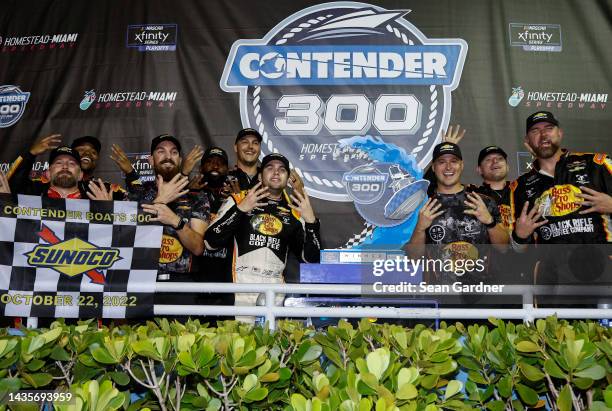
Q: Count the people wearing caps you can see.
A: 9